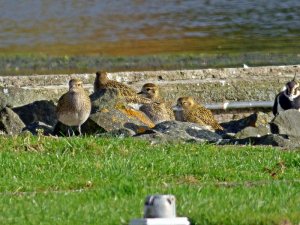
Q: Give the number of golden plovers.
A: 4